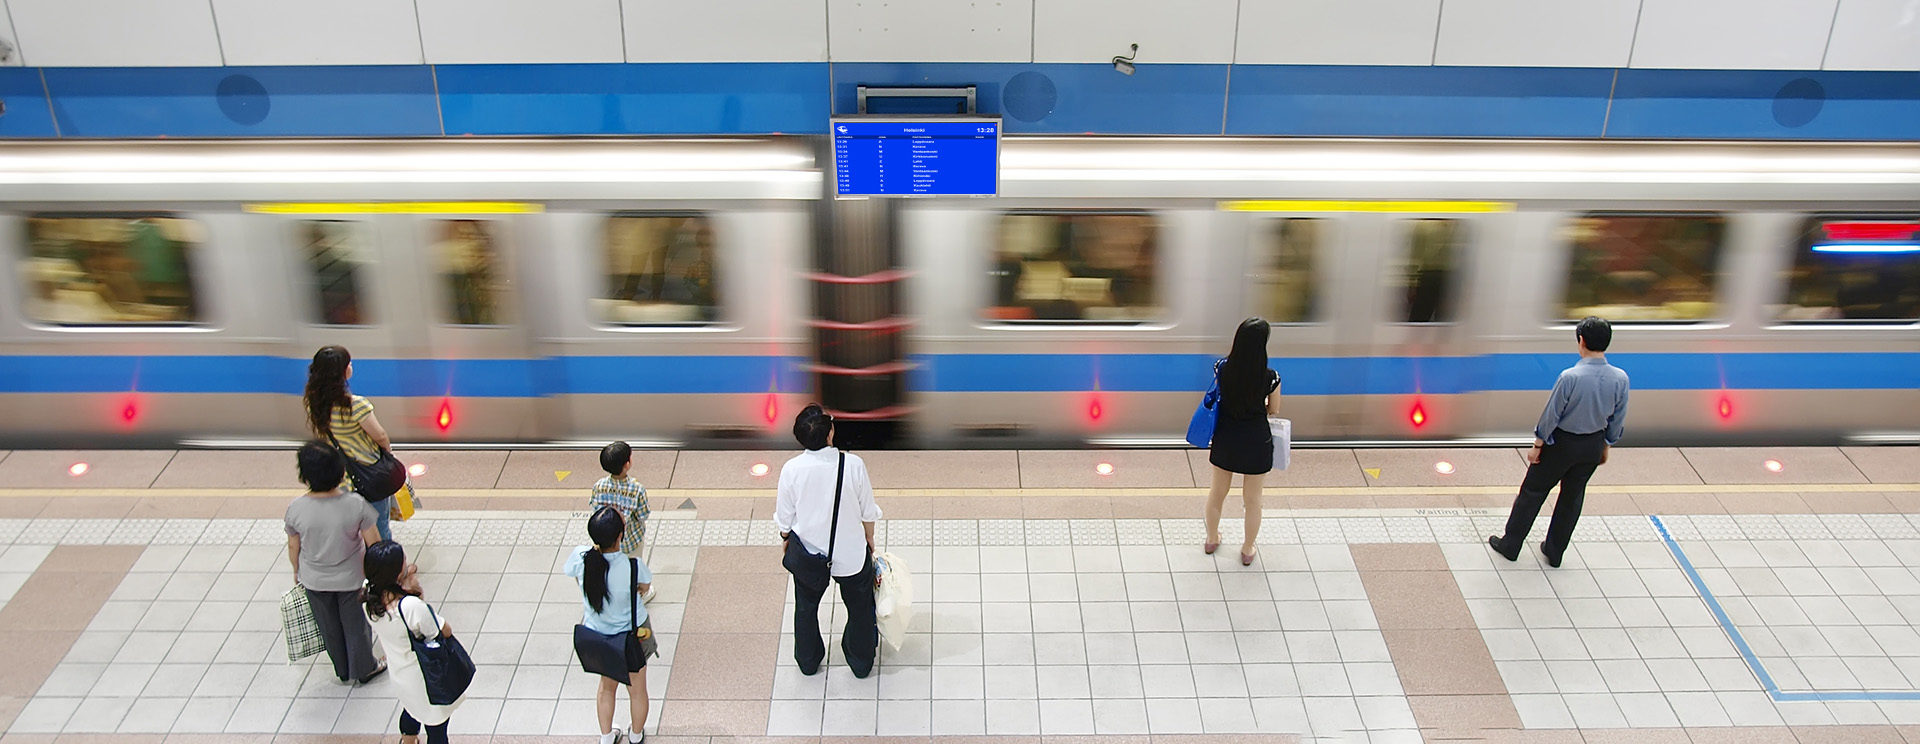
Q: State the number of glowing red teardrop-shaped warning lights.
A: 6